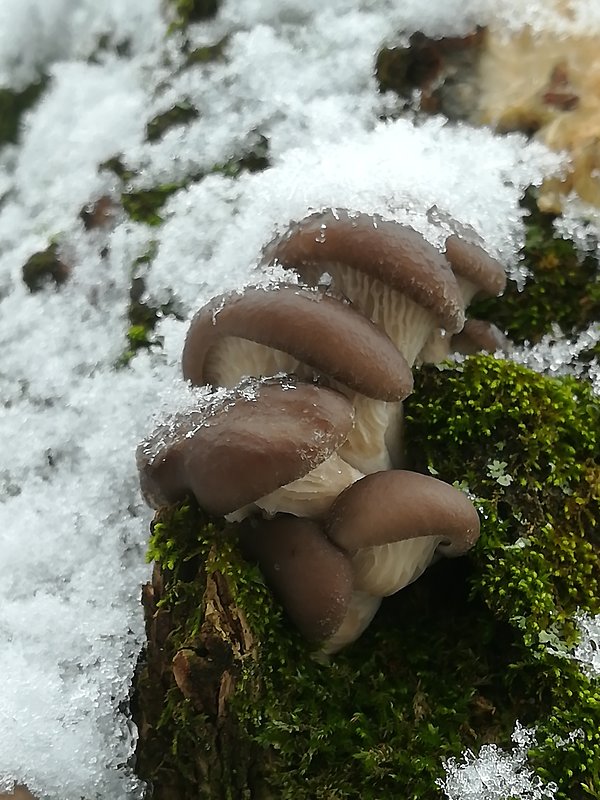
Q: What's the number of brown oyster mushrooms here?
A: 7